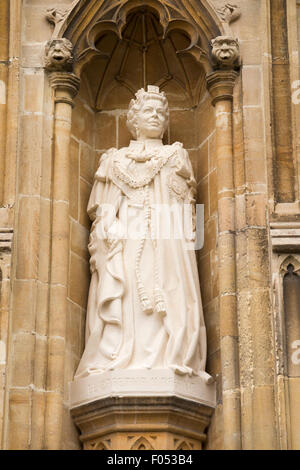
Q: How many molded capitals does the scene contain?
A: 2